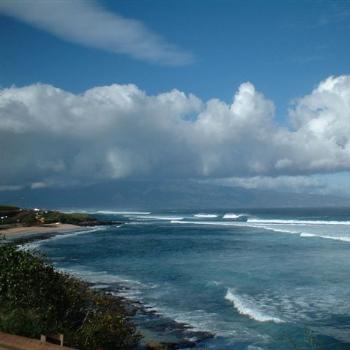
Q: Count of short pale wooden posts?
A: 2